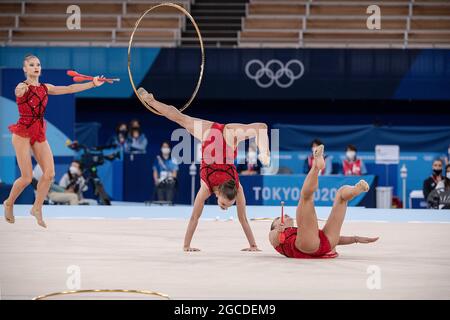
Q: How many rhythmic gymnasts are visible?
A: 3